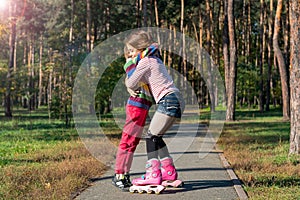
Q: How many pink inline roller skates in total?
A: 2